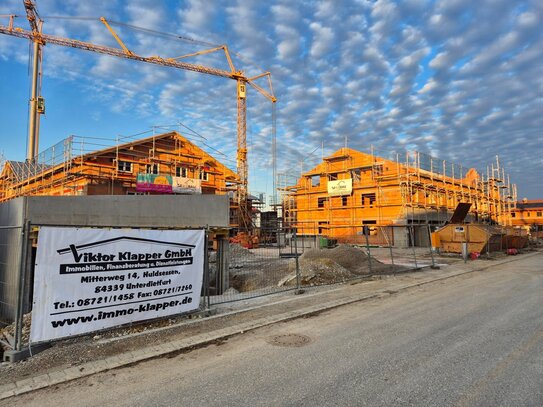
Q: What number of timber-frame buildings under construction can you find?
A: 2